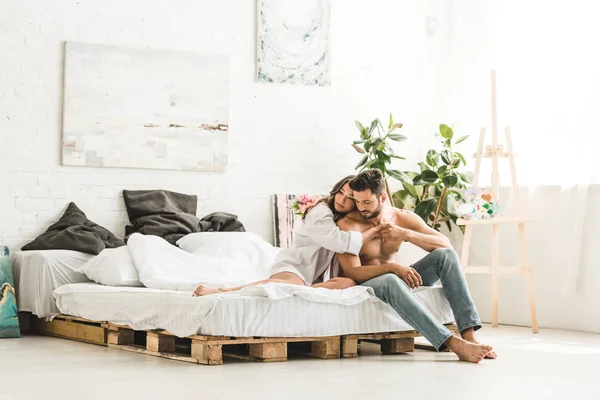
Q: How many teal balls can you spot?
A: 0